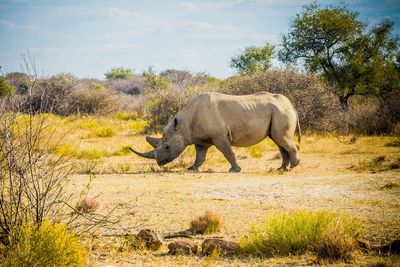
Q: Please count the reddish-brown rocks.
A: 3